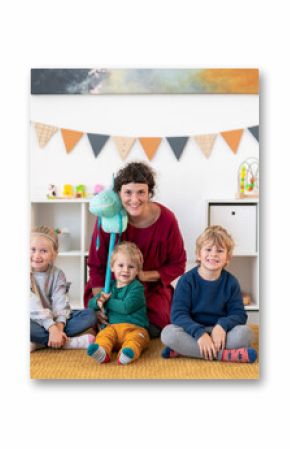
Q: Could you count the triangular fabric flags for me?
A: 9